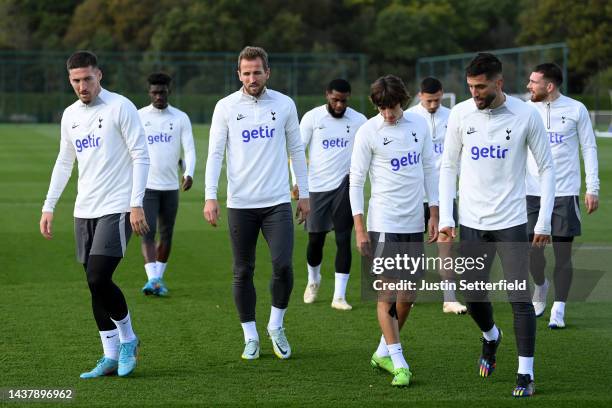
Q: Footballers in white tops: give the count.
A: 8